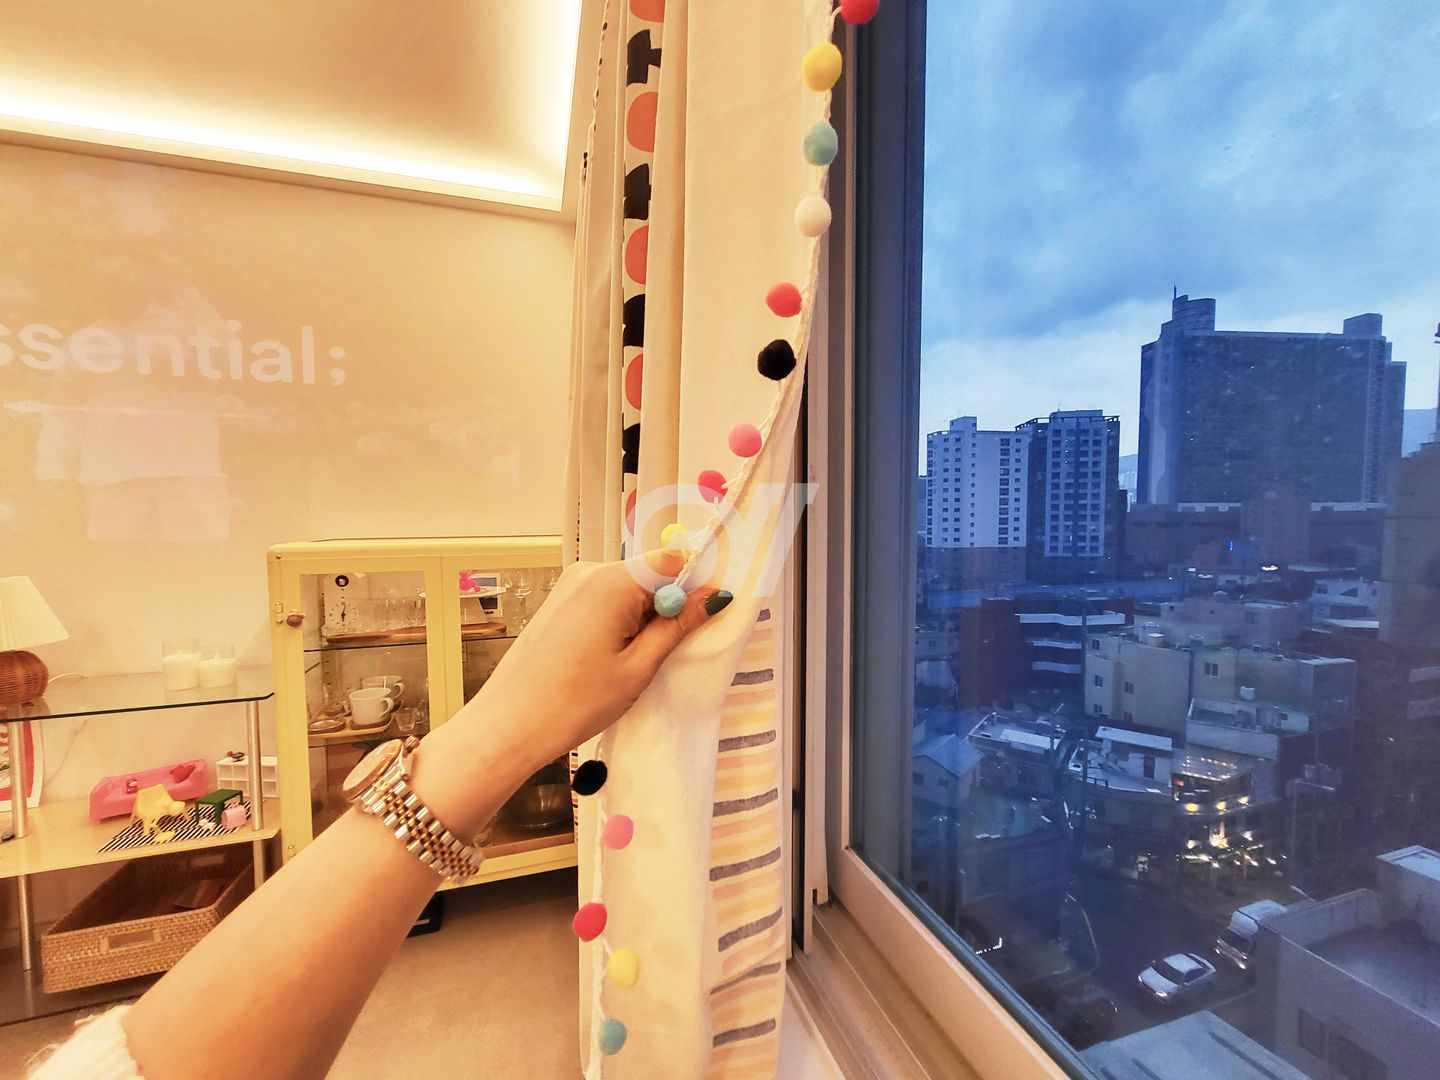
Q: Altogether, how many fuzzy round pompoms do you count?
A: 15